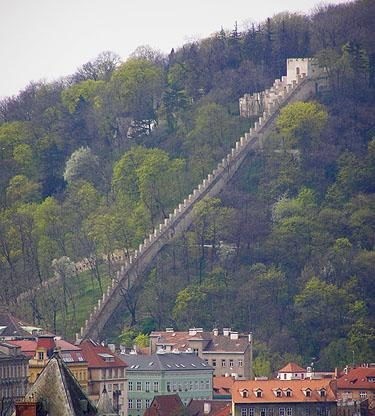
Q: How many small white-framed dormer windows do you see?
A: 6